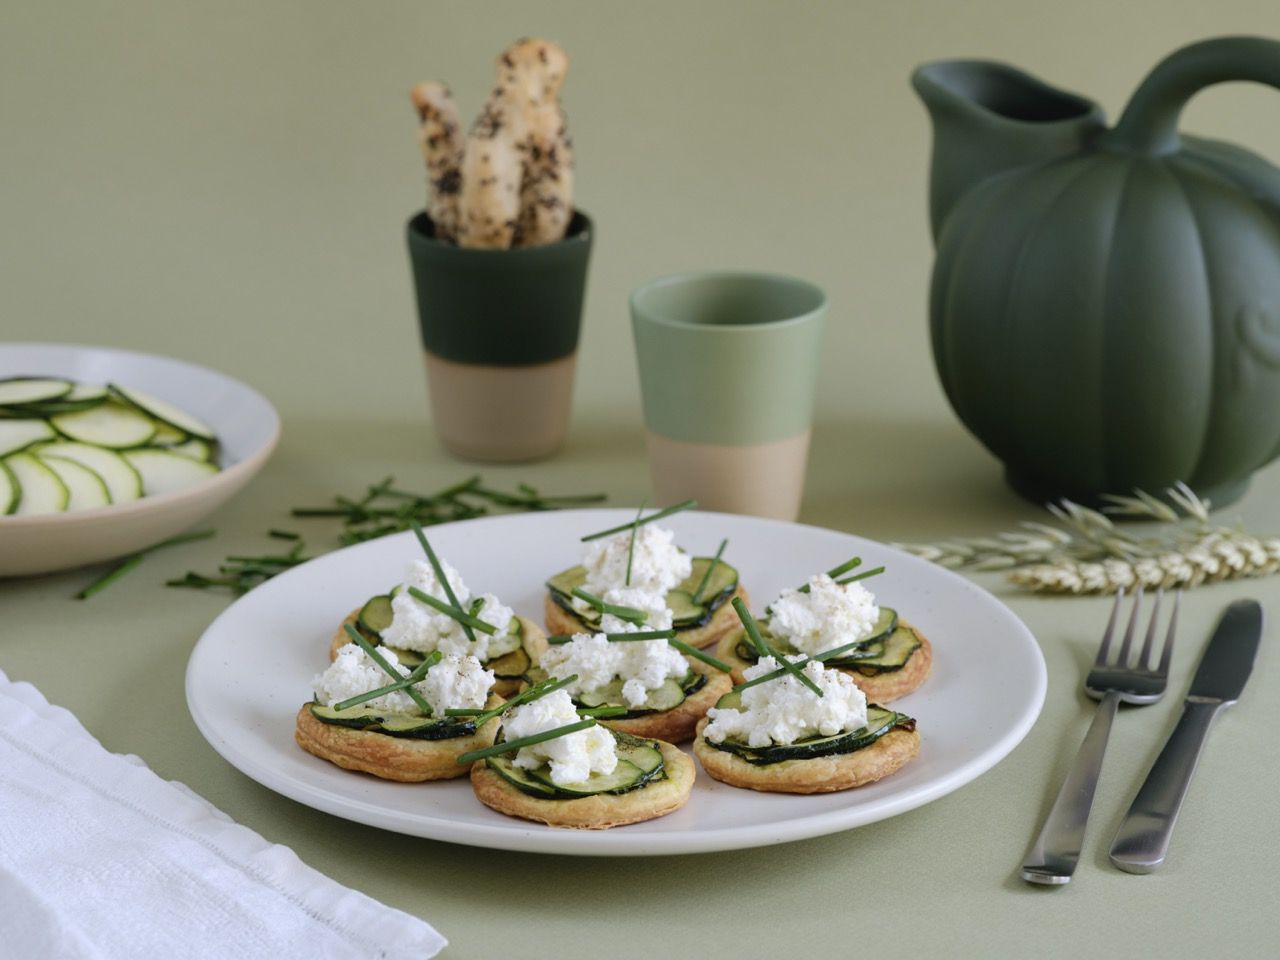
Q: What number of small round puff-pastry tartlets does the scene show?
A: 7